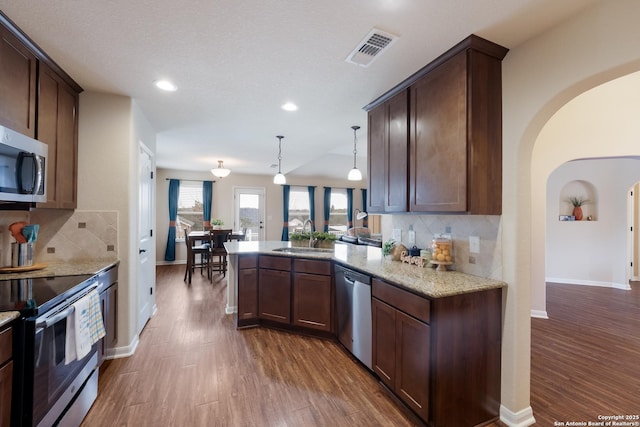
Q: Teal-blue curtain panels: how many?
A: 7